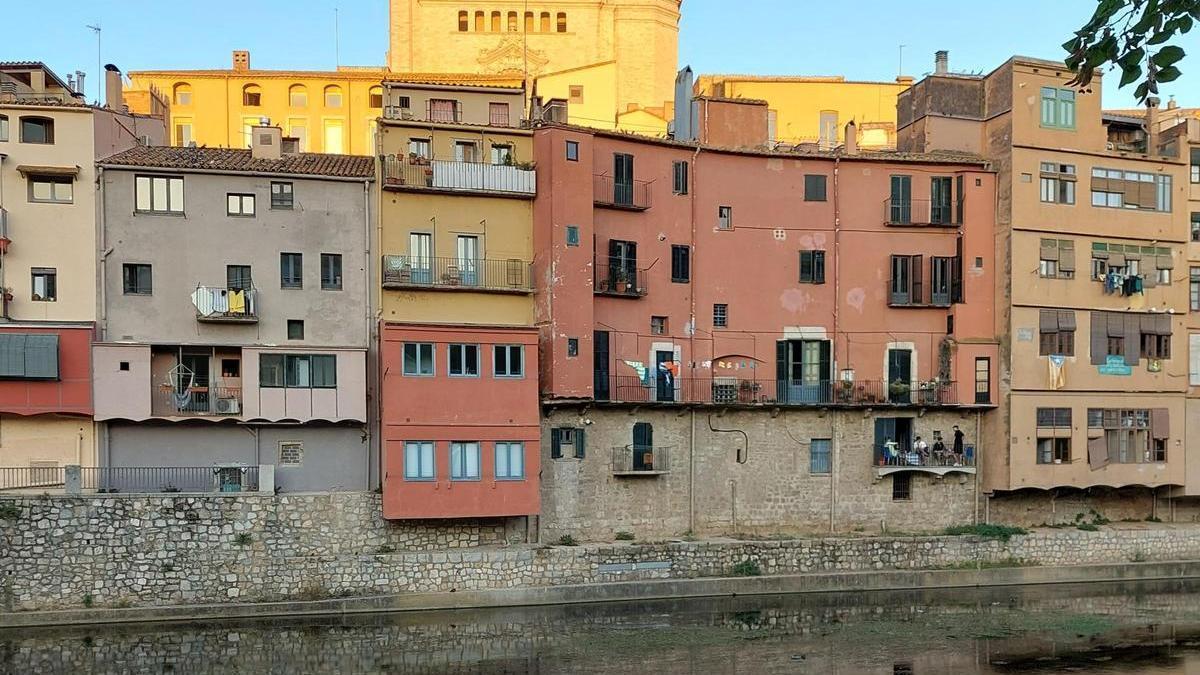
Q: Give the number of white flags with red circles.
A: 0